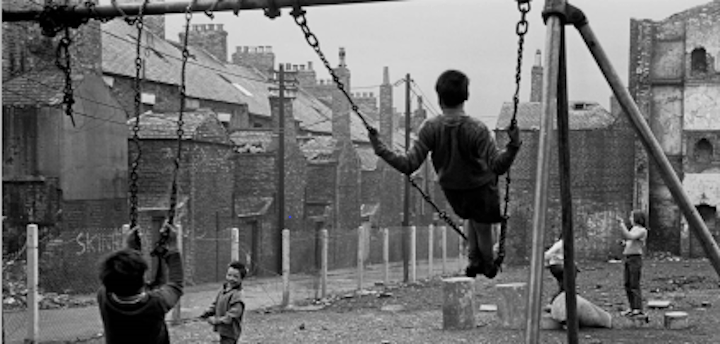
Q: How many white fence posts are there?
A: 12